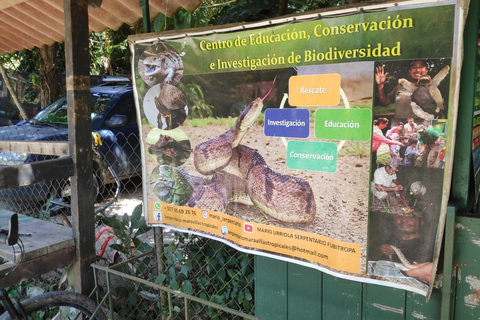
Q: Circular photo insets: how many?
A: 4